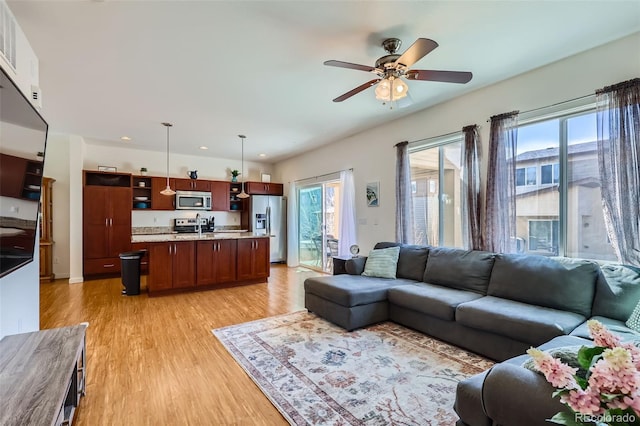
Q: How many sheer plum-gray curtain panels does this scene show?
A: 4